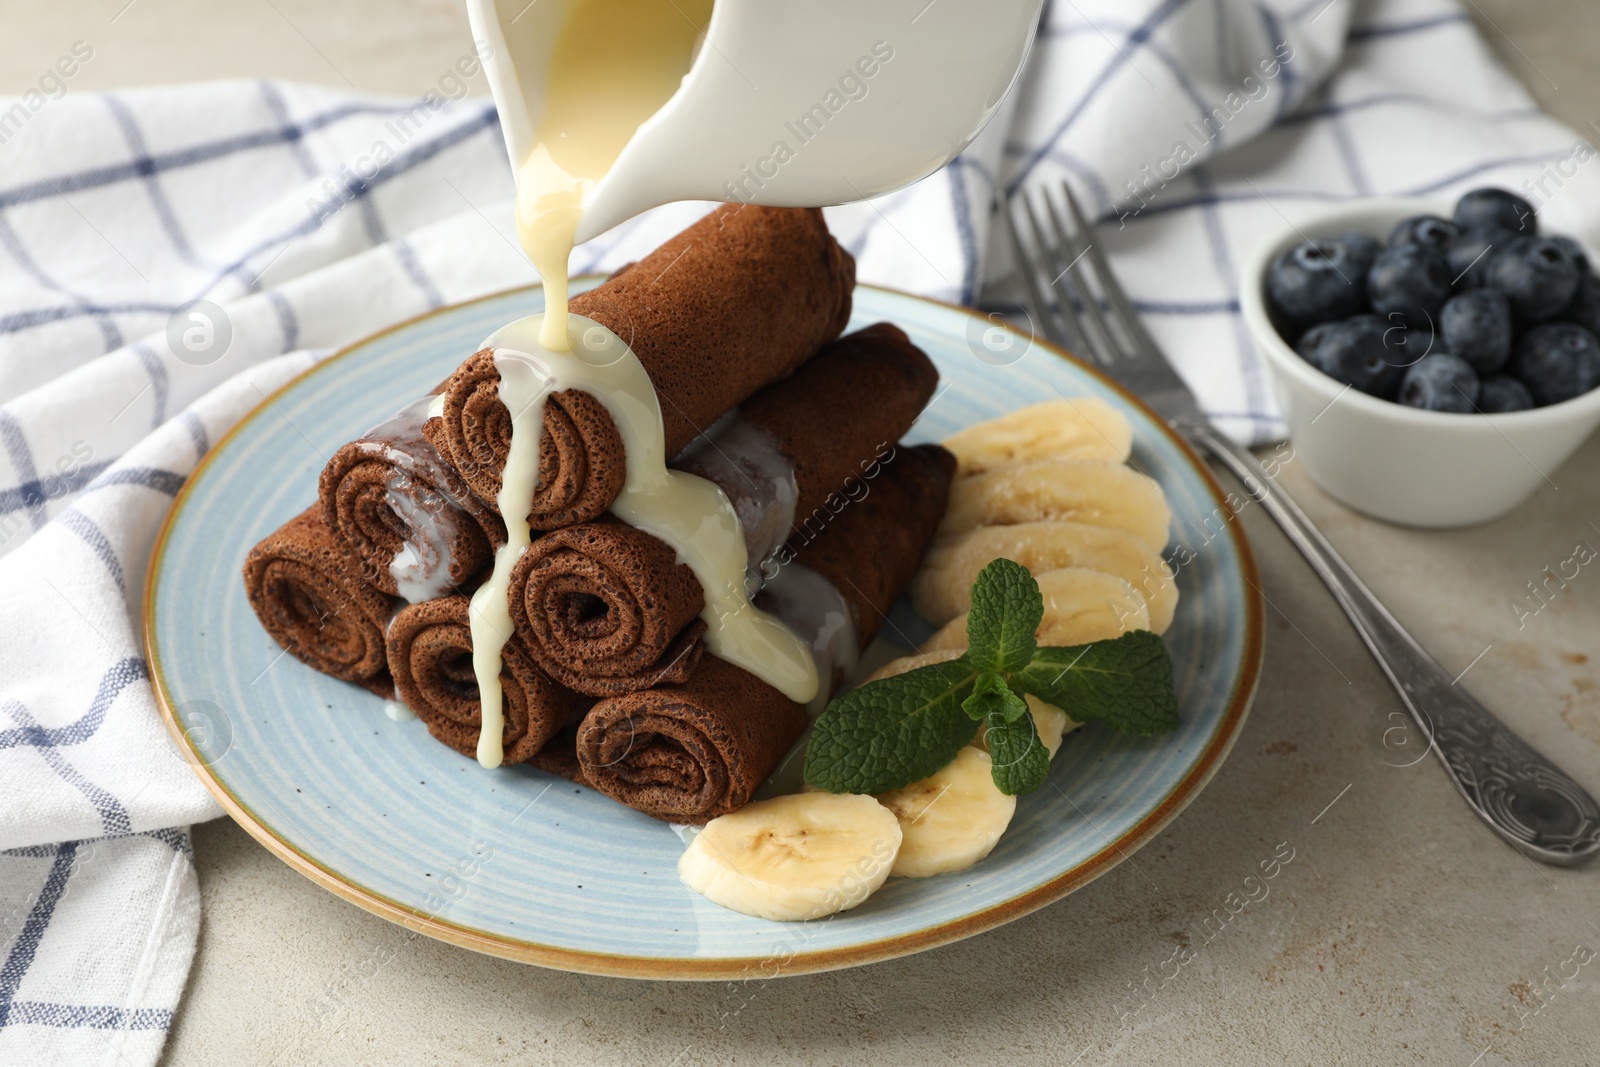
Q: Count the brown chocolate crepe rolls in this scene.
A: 6